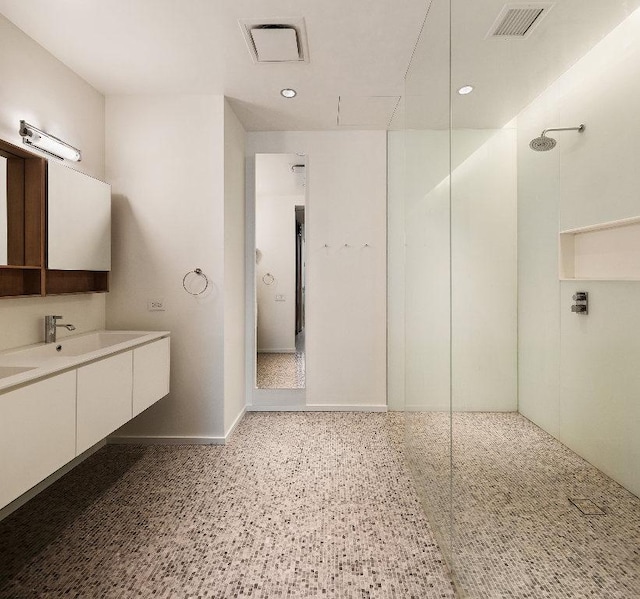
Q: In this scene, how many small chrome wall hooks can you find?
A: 3